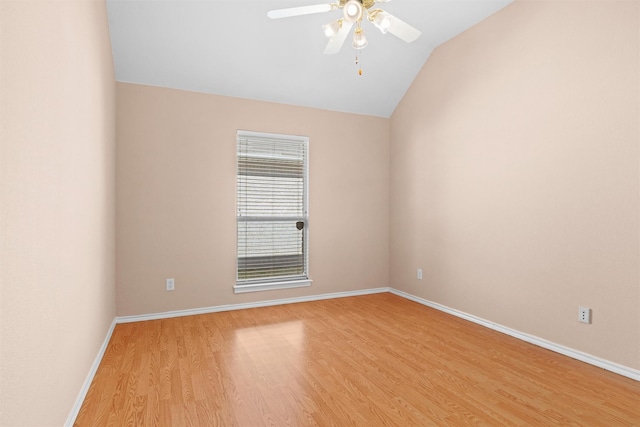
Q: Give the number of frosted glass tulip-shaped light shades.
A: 4